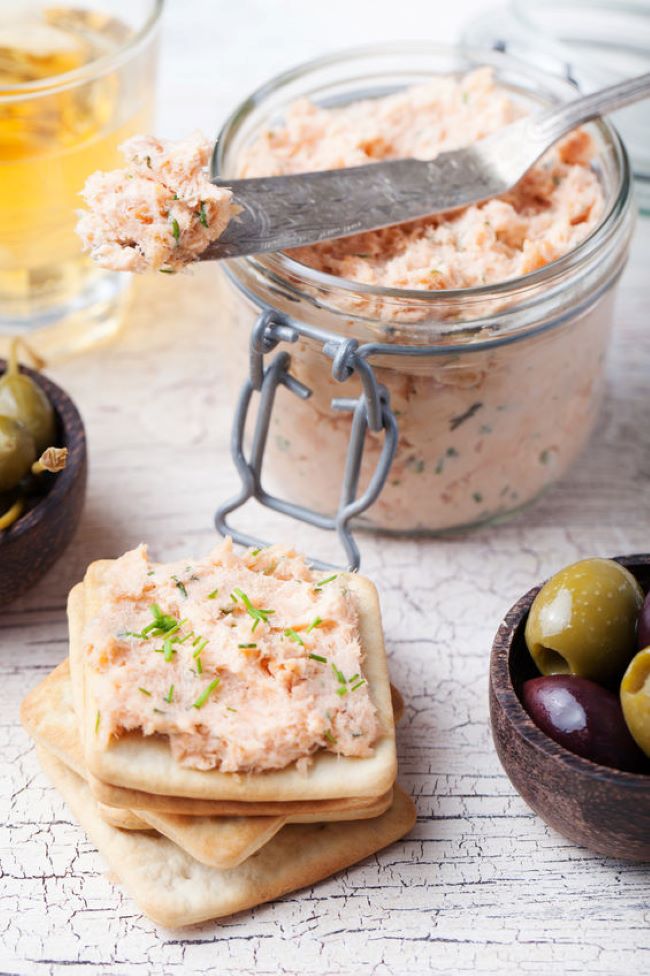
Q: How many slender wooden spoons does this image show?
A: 0